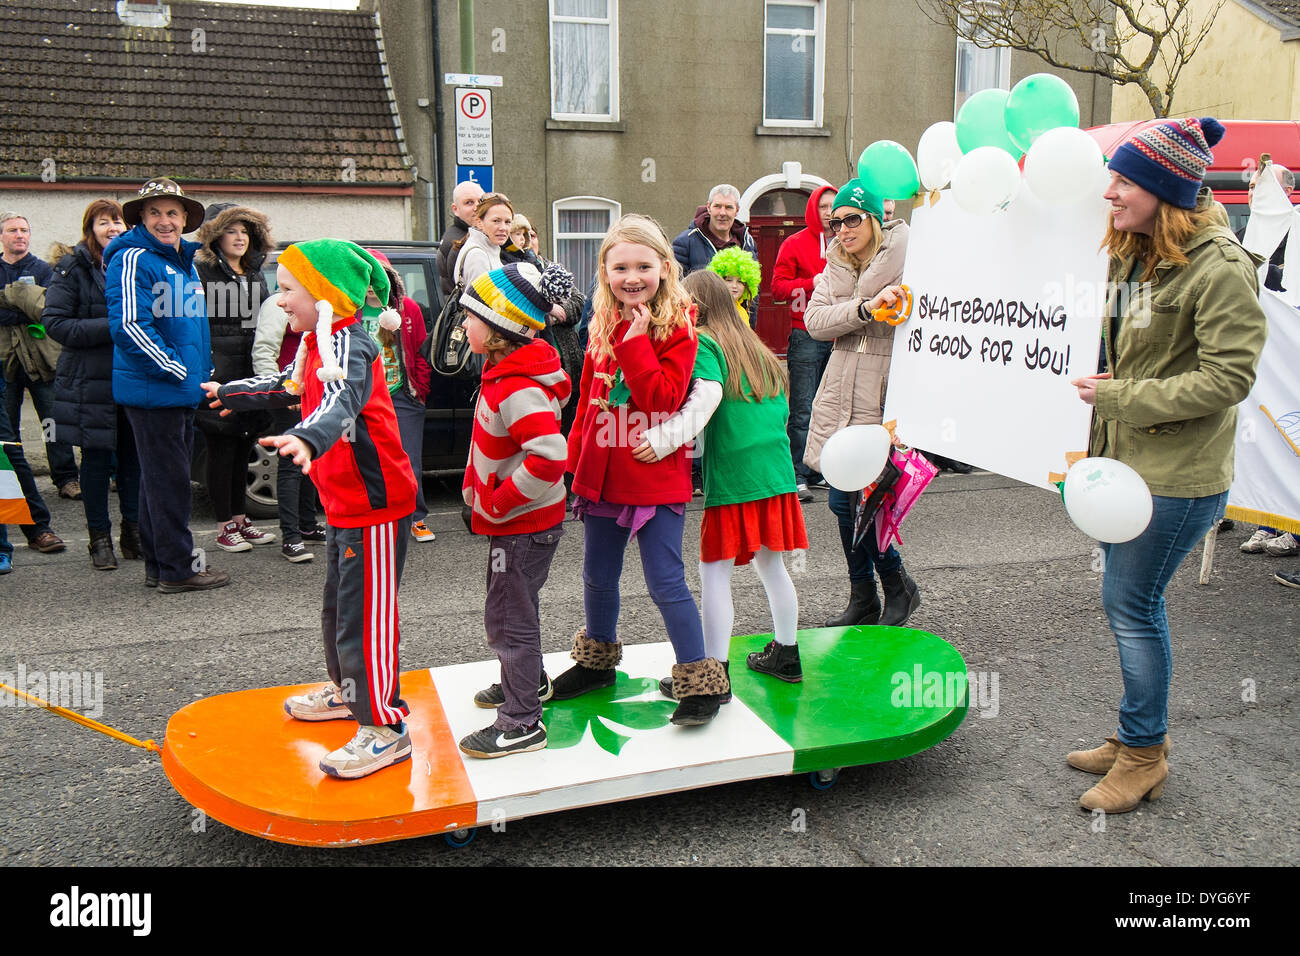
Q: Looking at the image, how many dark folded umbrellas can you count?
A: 1